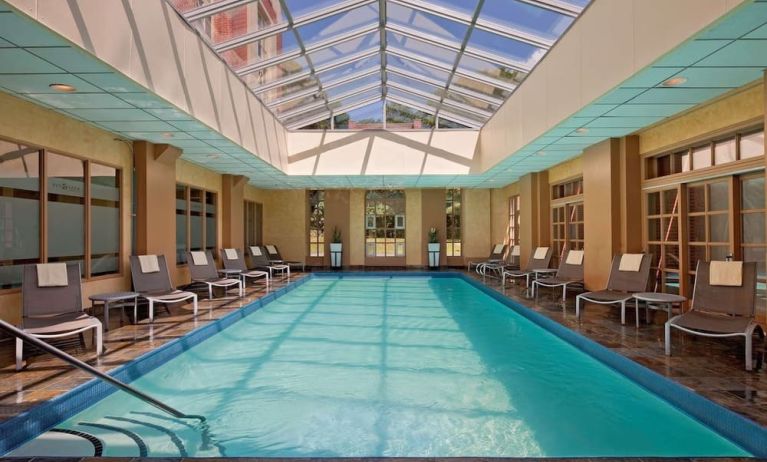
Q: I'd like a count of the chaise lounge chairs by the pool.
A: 12